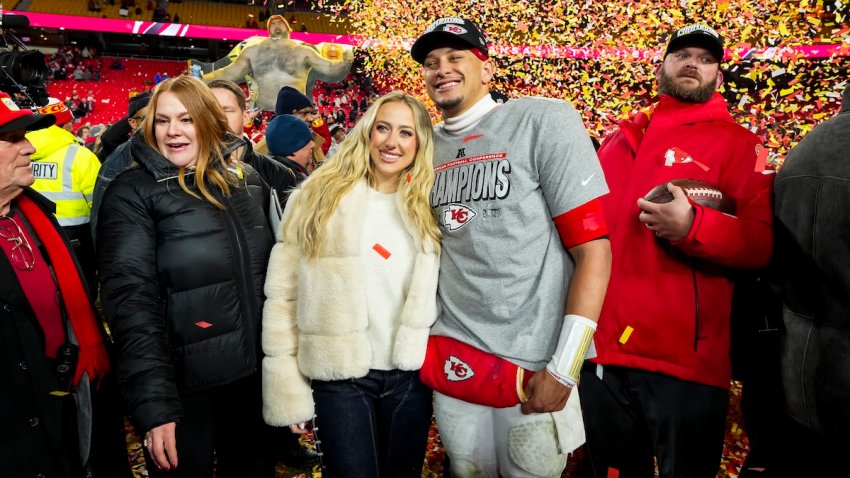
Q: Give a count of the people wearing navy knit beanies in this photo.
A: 2